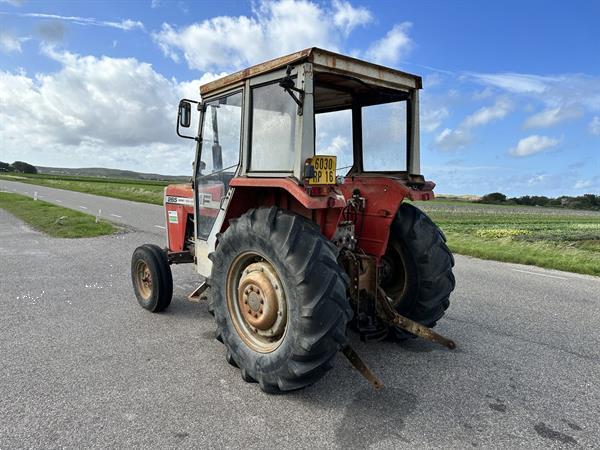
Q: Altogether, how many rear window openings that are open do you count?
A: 1